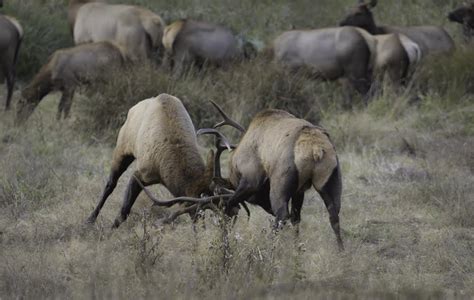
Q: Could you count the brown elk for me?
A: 10